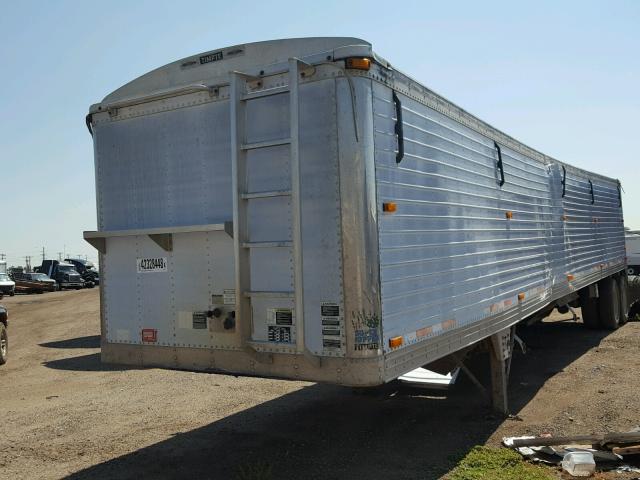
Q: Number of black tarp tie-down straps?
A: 5